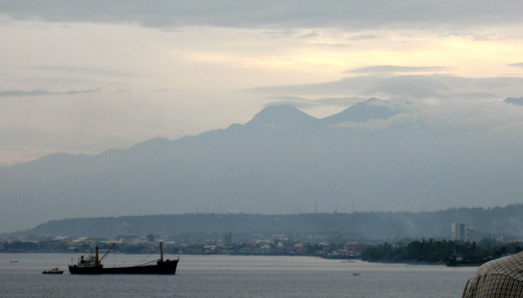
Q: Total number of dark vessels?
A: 2